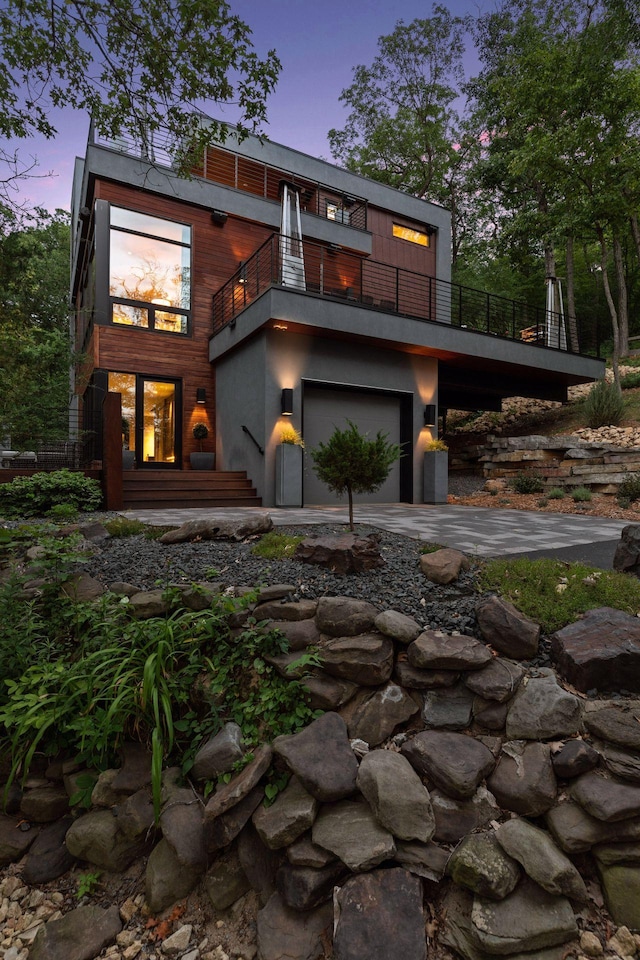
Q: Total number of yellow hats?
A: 0